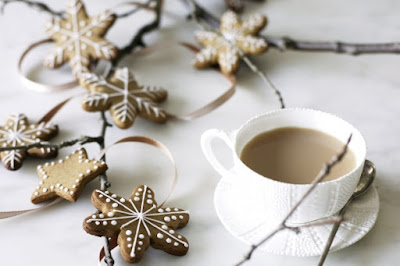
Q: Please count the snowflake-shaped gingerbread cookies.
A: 5